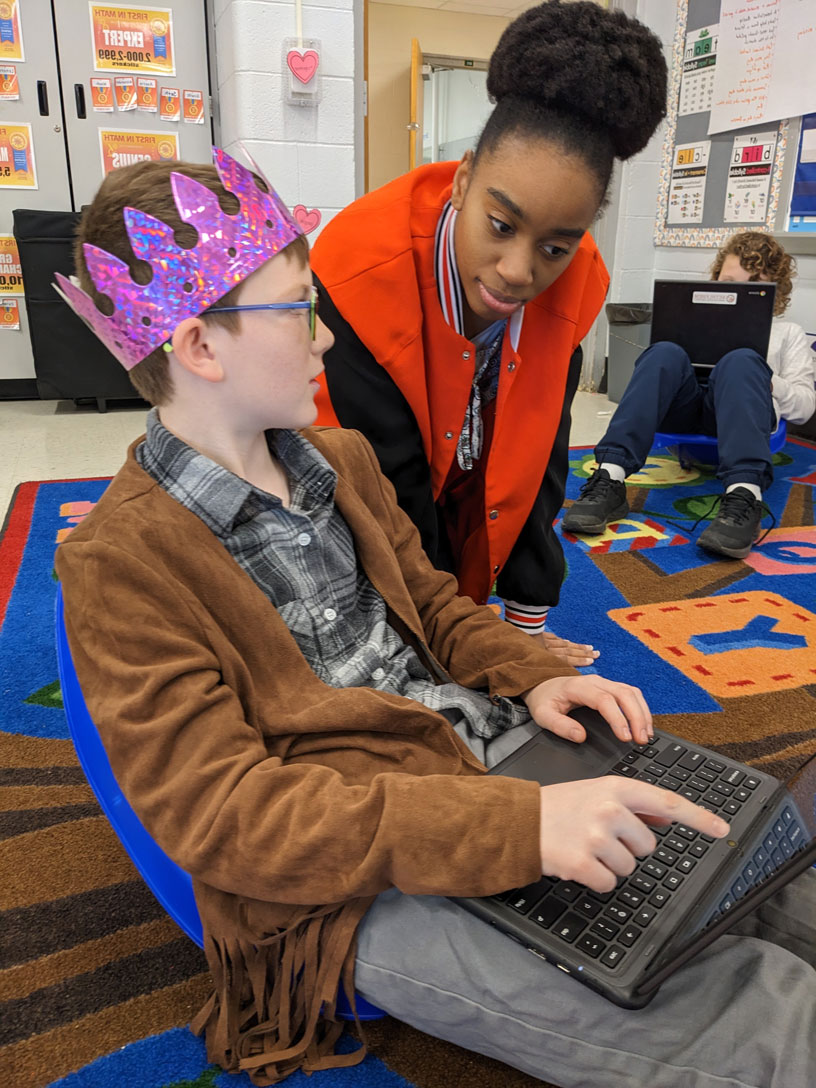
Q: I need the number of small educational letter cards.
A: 3